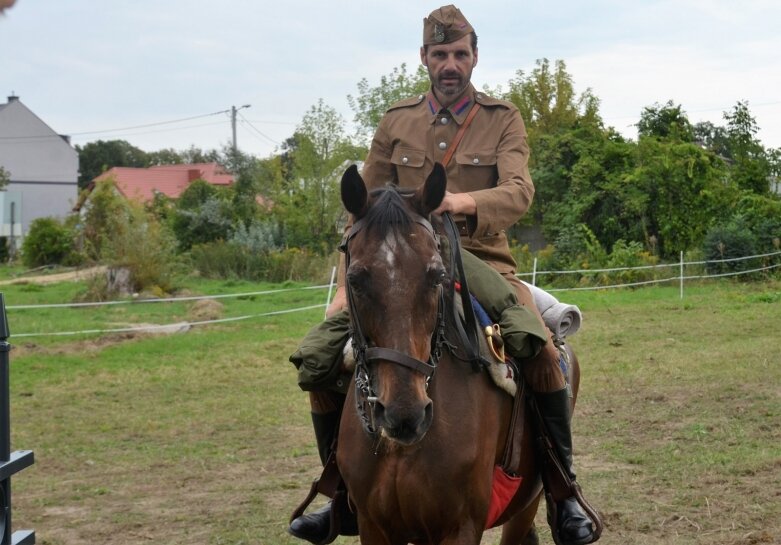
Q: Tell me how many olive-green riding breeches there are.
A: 0